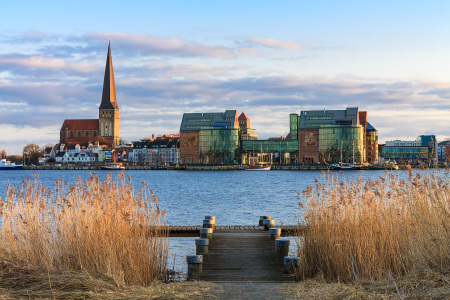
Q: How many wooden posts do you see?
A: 10